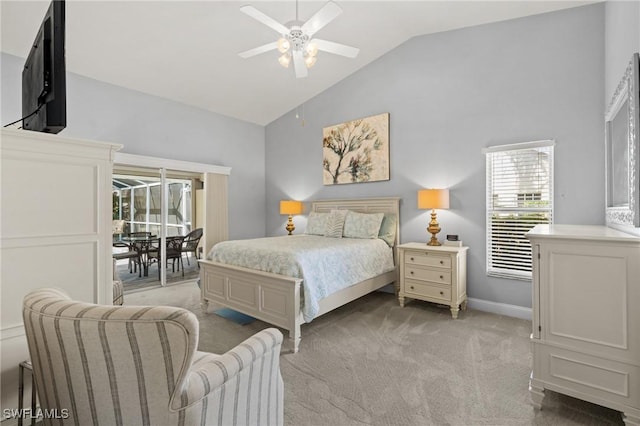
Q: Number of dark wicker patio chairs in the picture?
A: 4